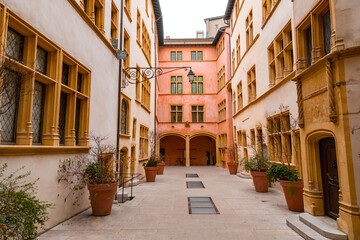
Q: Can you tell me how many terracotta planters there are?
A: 6